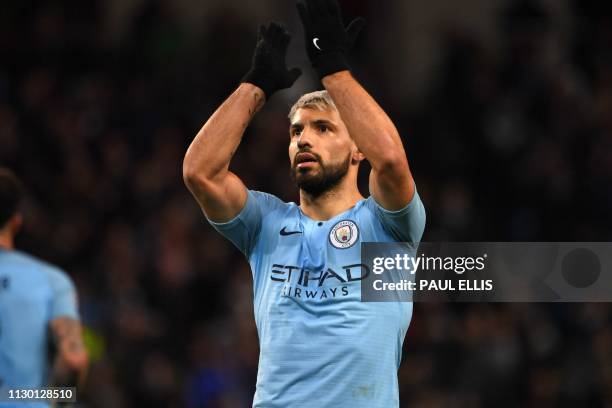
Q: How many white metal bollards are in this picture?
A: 0